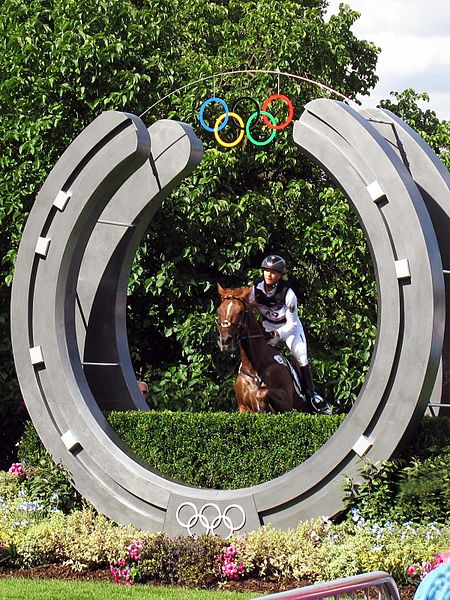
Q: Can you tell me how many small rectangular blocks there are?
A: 7